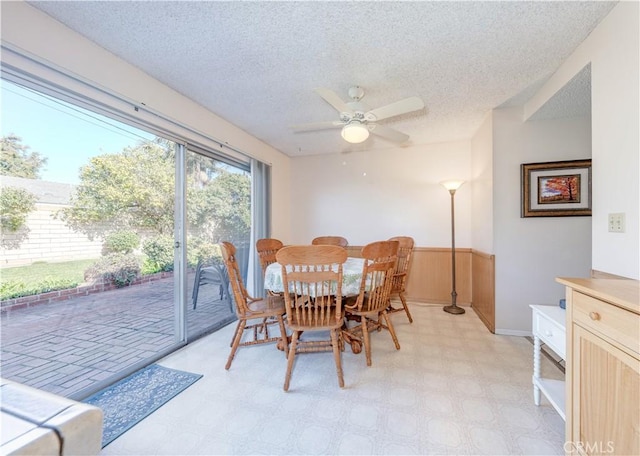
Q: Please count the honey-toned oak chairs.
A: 6